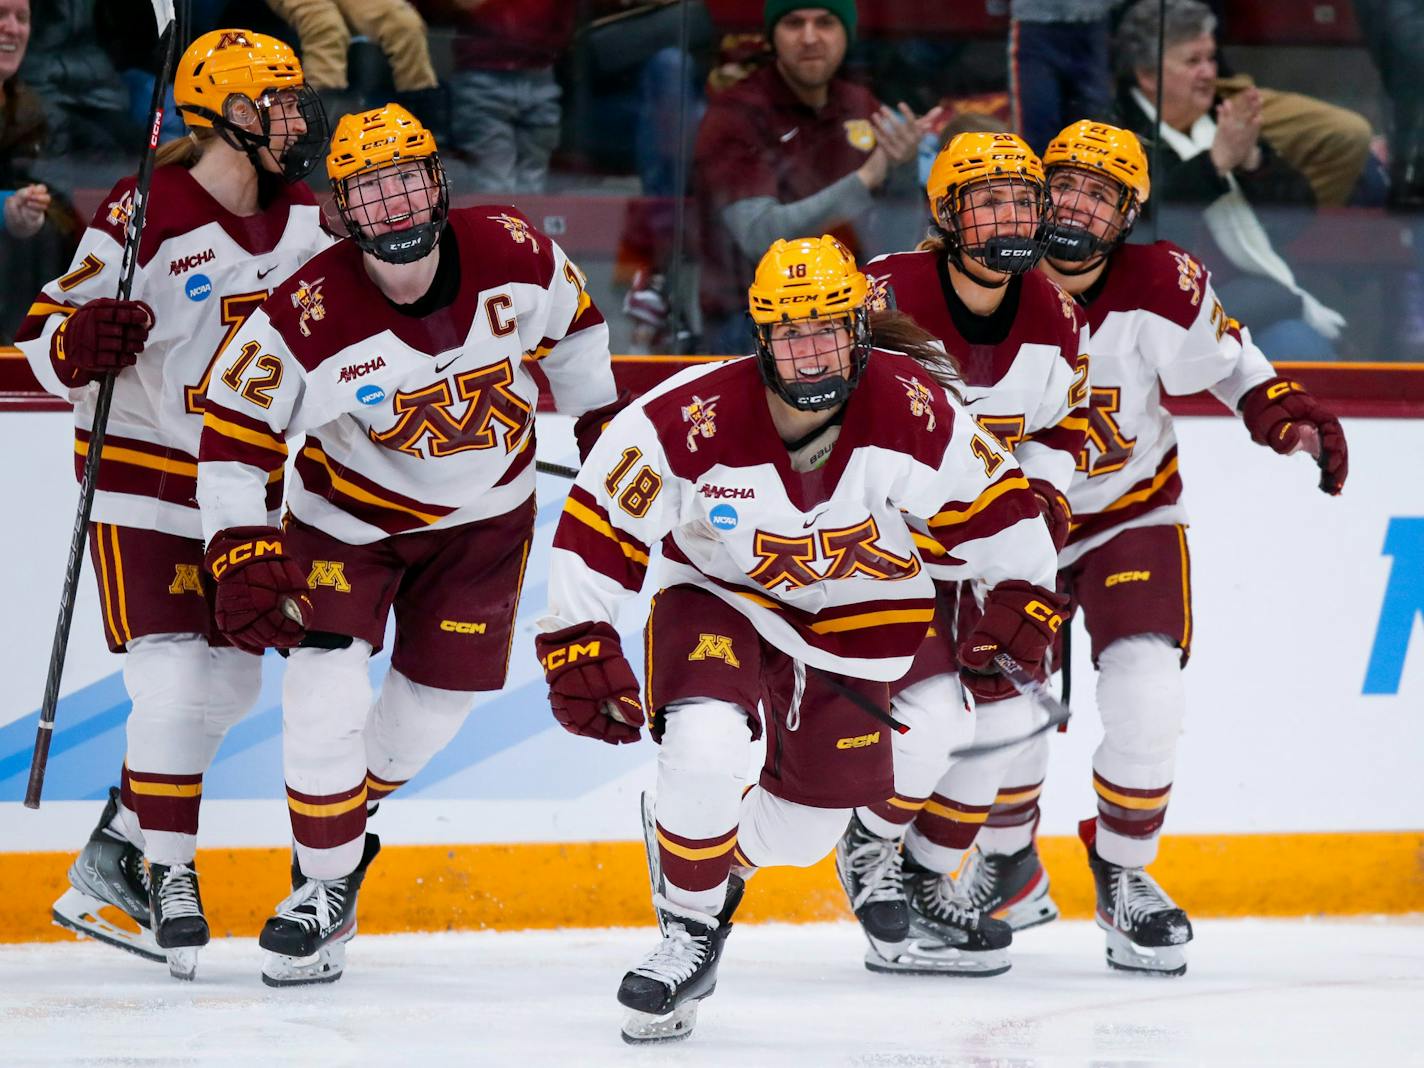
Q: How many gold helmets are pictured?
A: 5